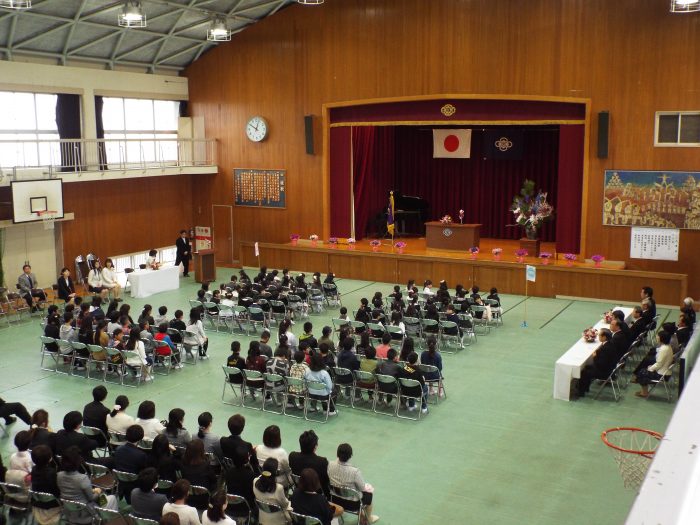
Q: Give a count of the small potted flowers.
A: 12